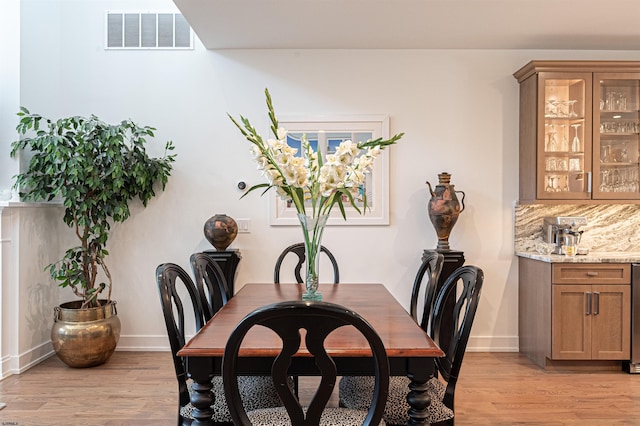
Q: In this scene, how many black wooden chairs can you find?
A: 6